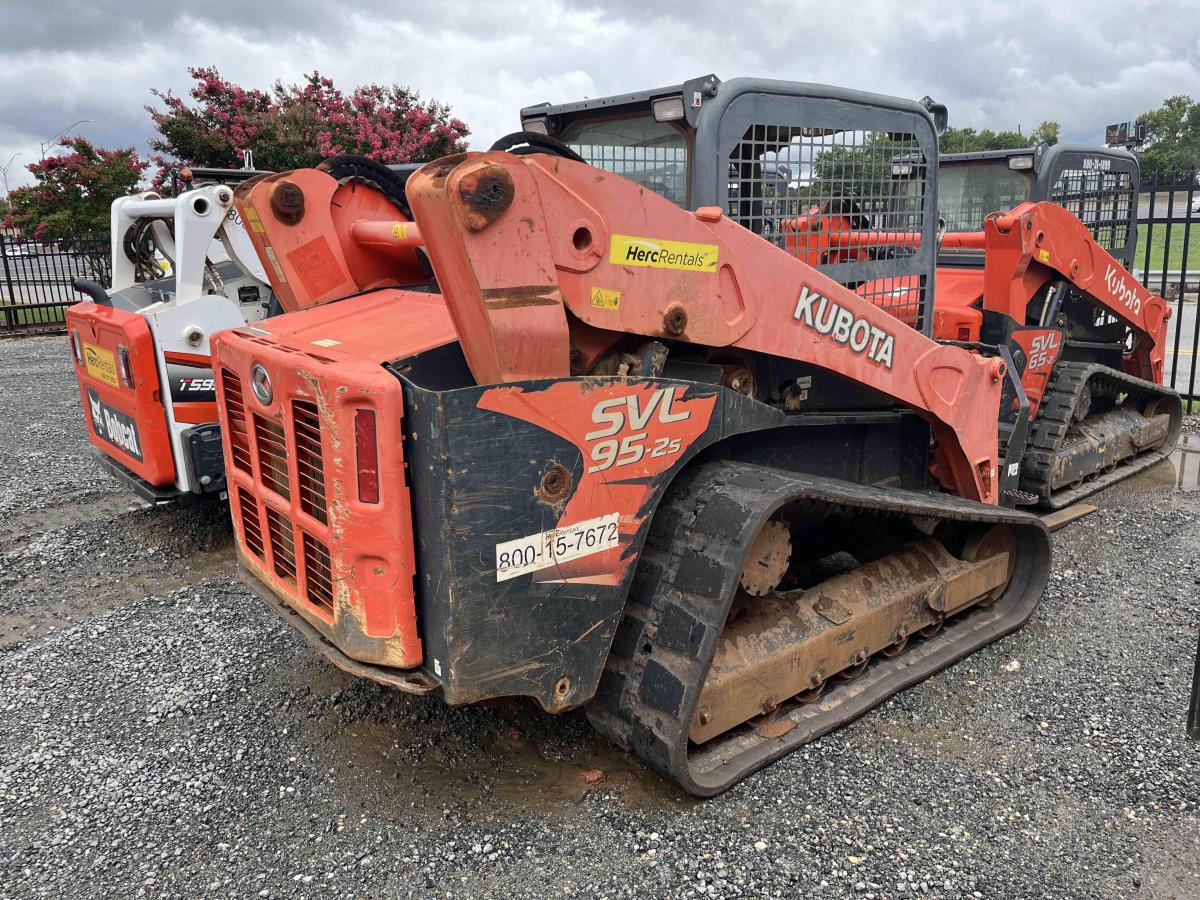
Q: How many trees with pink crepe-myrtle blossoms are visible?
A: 2